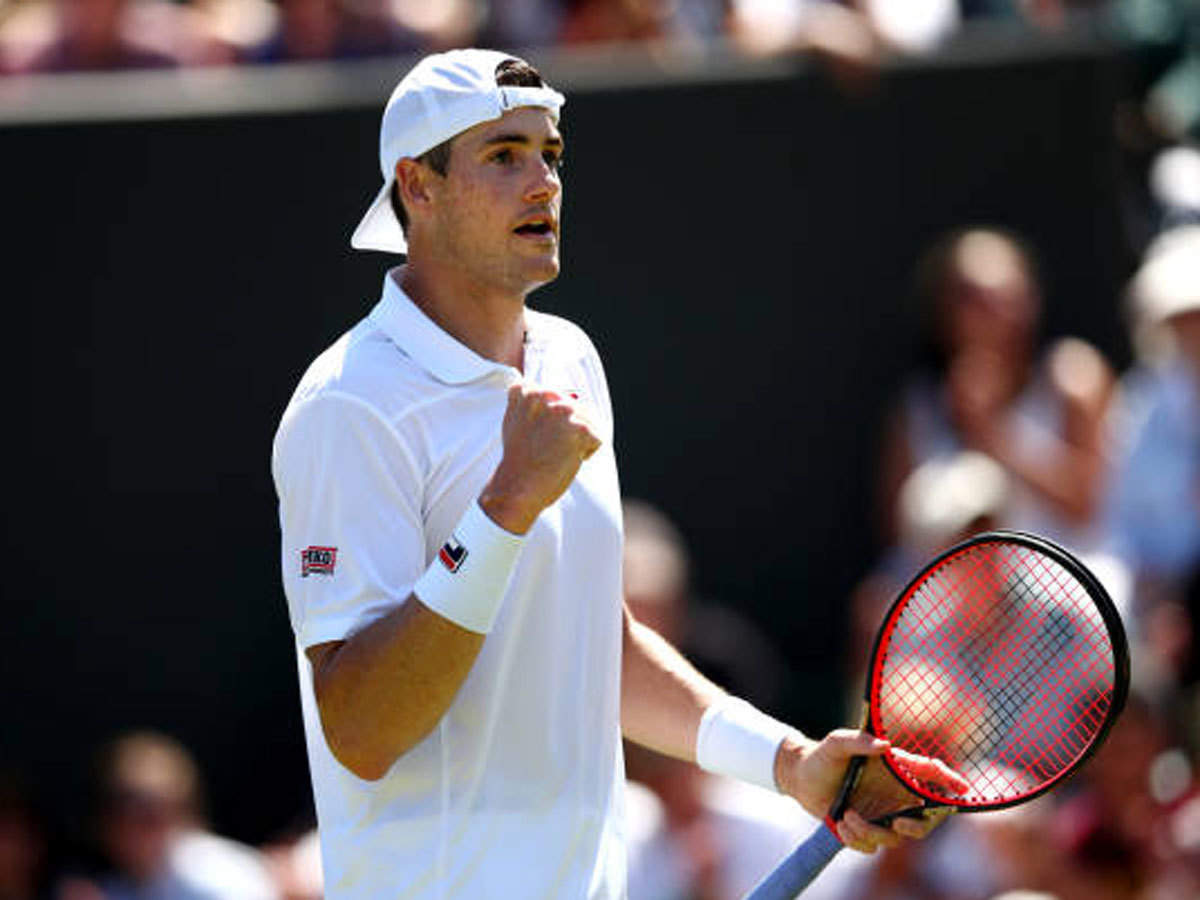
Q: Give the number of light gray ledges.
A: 1